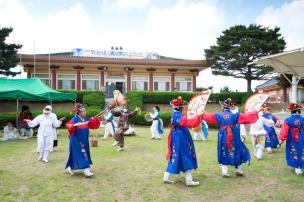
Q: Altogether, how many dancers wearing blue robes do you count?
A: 5